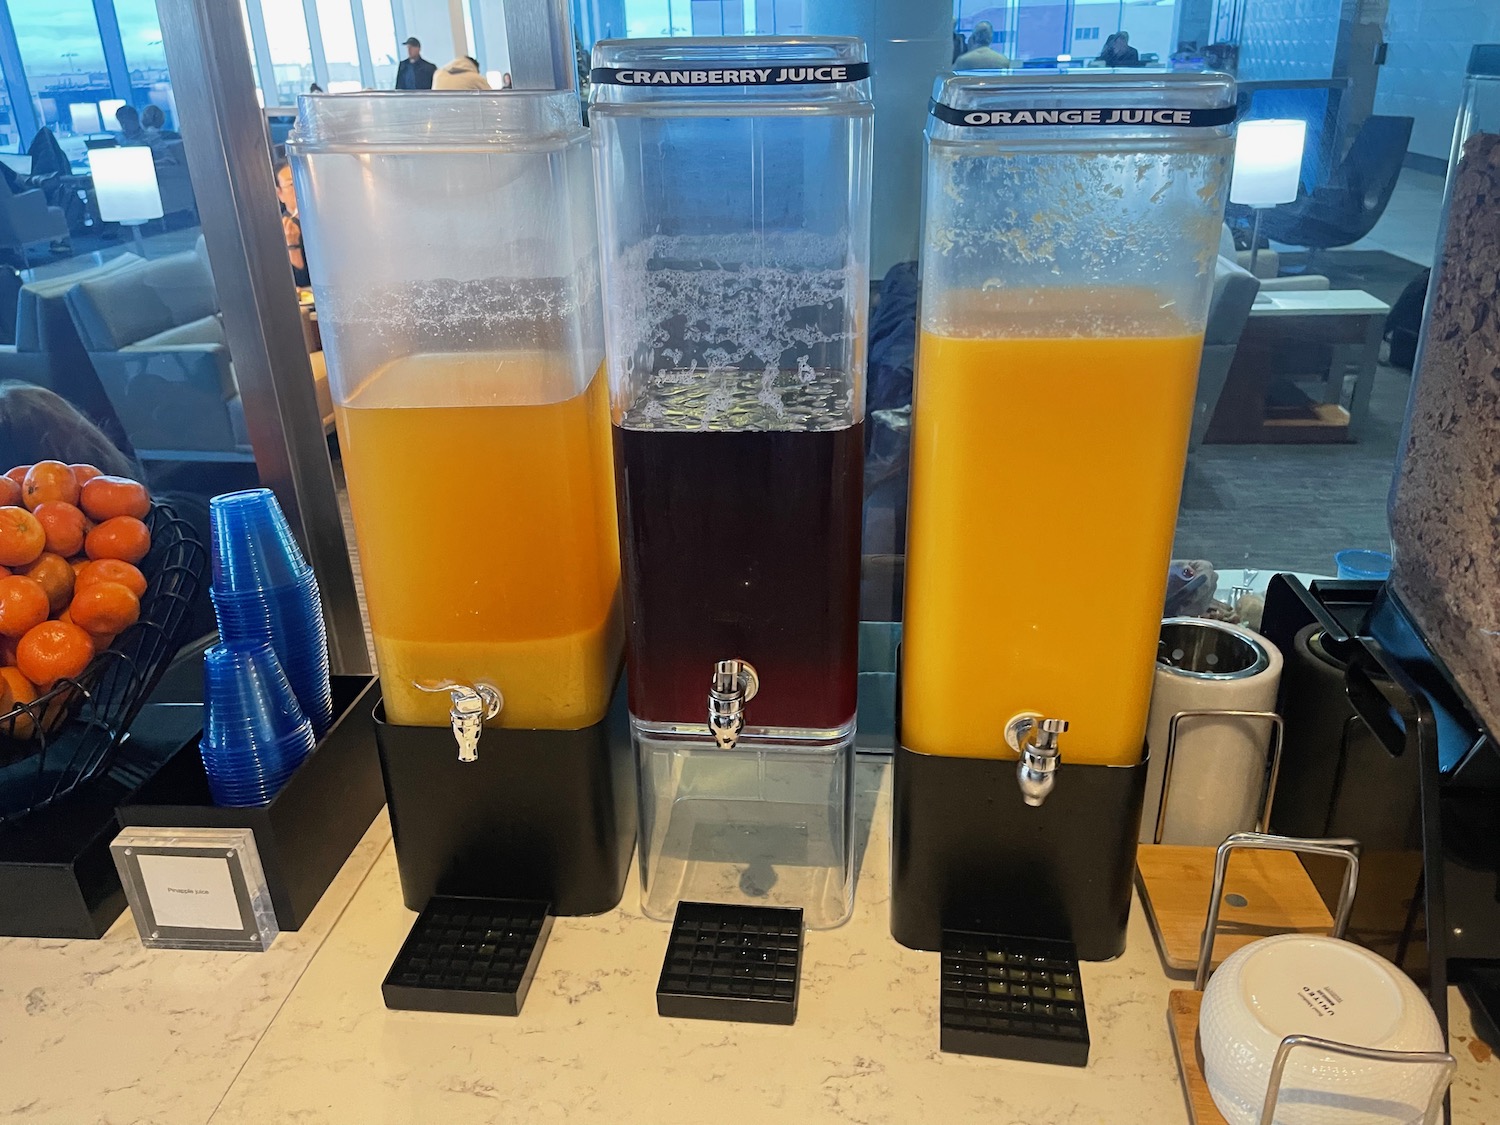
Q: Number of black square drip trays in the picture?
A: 3